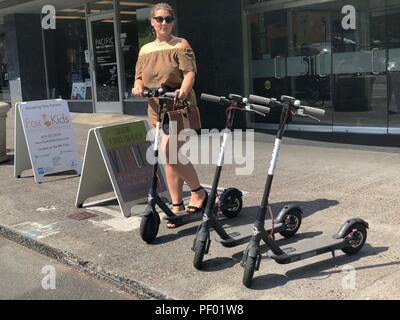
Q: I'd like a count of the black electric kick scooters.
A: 3